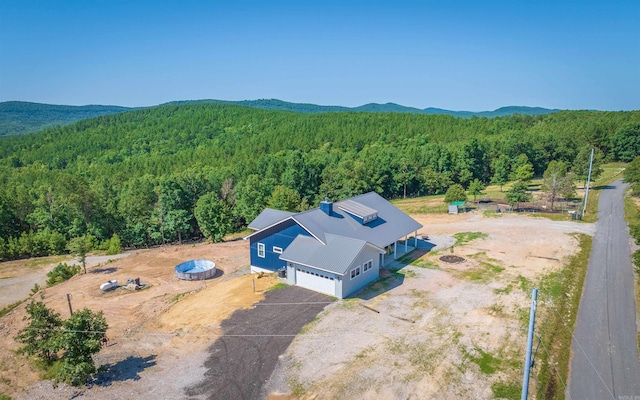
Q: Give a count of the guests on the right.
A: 0